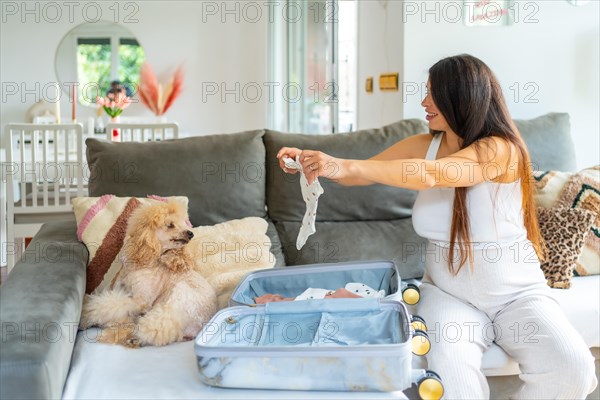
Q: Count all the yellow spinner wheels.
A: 4